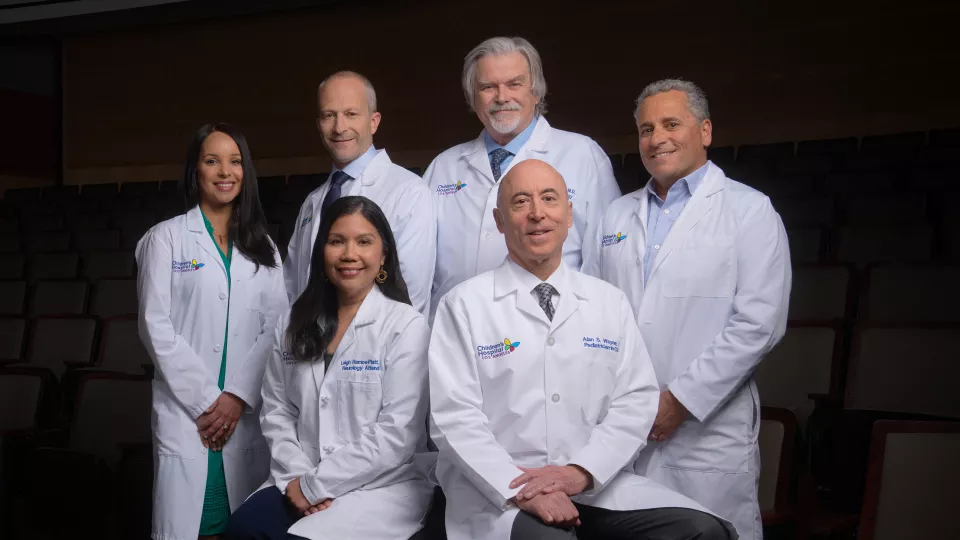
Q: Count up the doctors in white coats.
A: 6